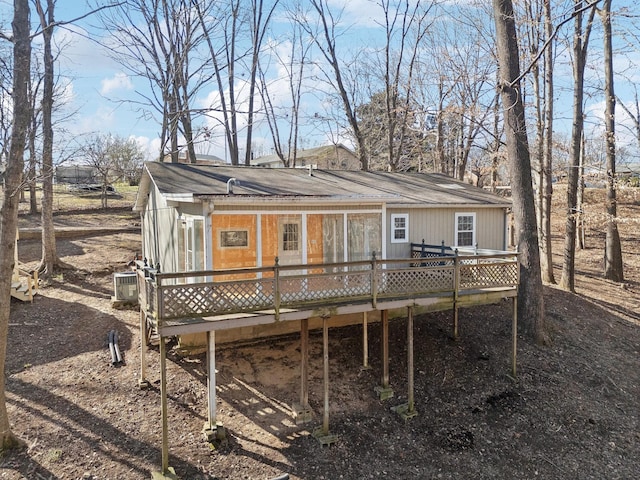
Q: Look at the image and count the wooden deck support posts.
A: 10